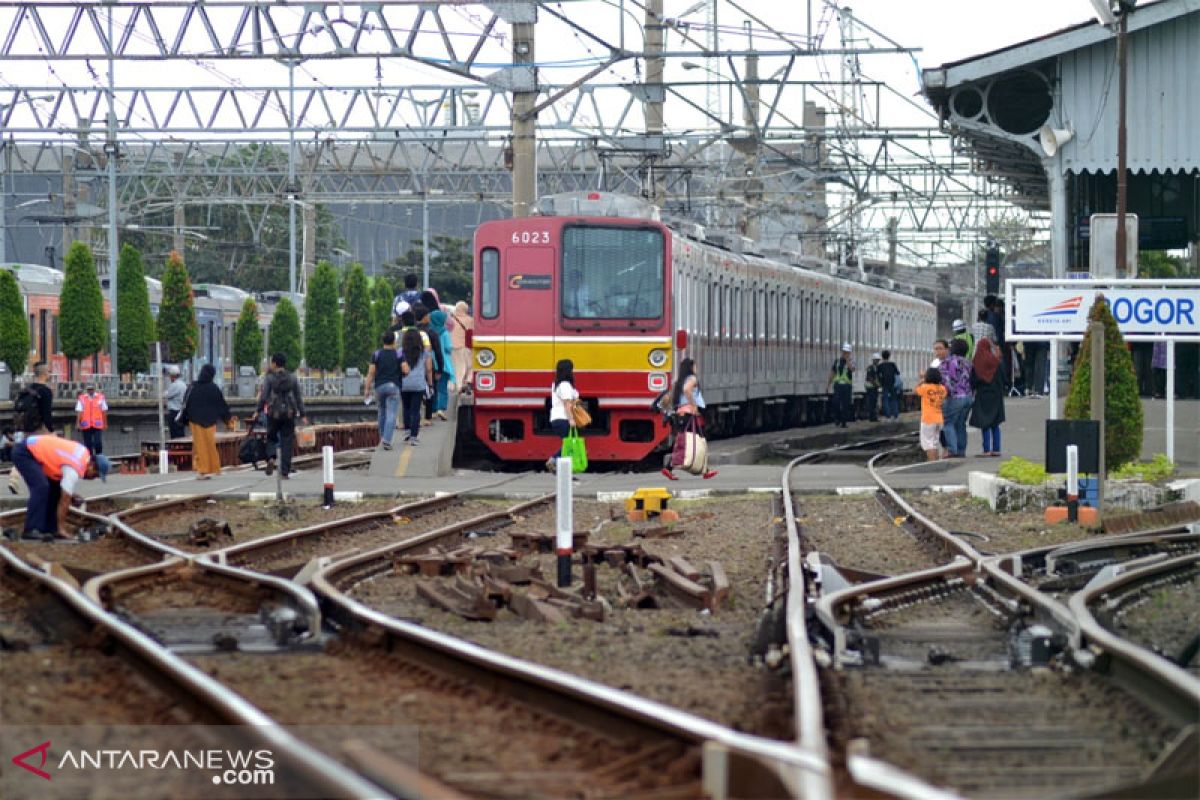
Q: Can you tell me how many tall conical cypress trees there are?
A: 10